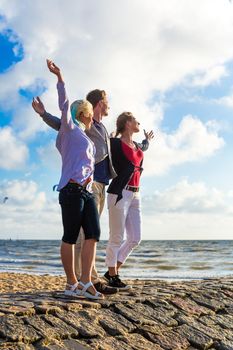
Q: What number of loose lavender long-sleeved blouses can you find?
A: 1